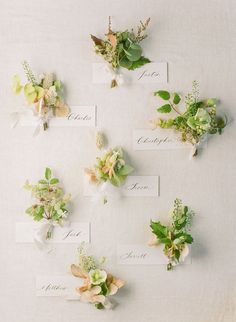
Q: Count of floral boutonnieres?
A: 7